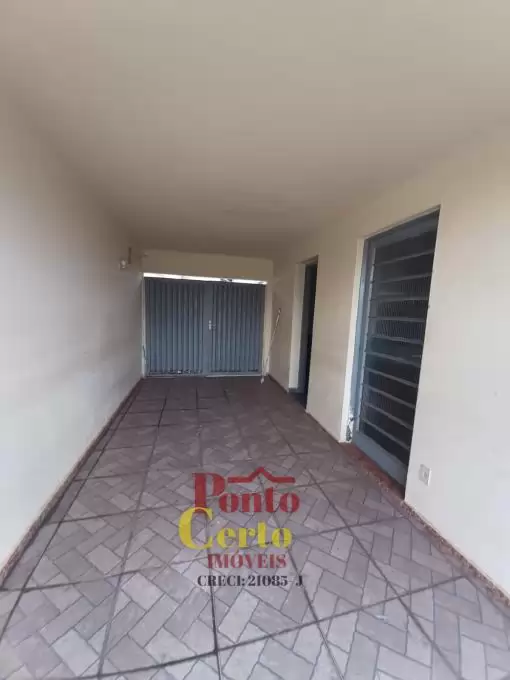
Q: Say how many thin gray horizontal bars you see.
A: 10